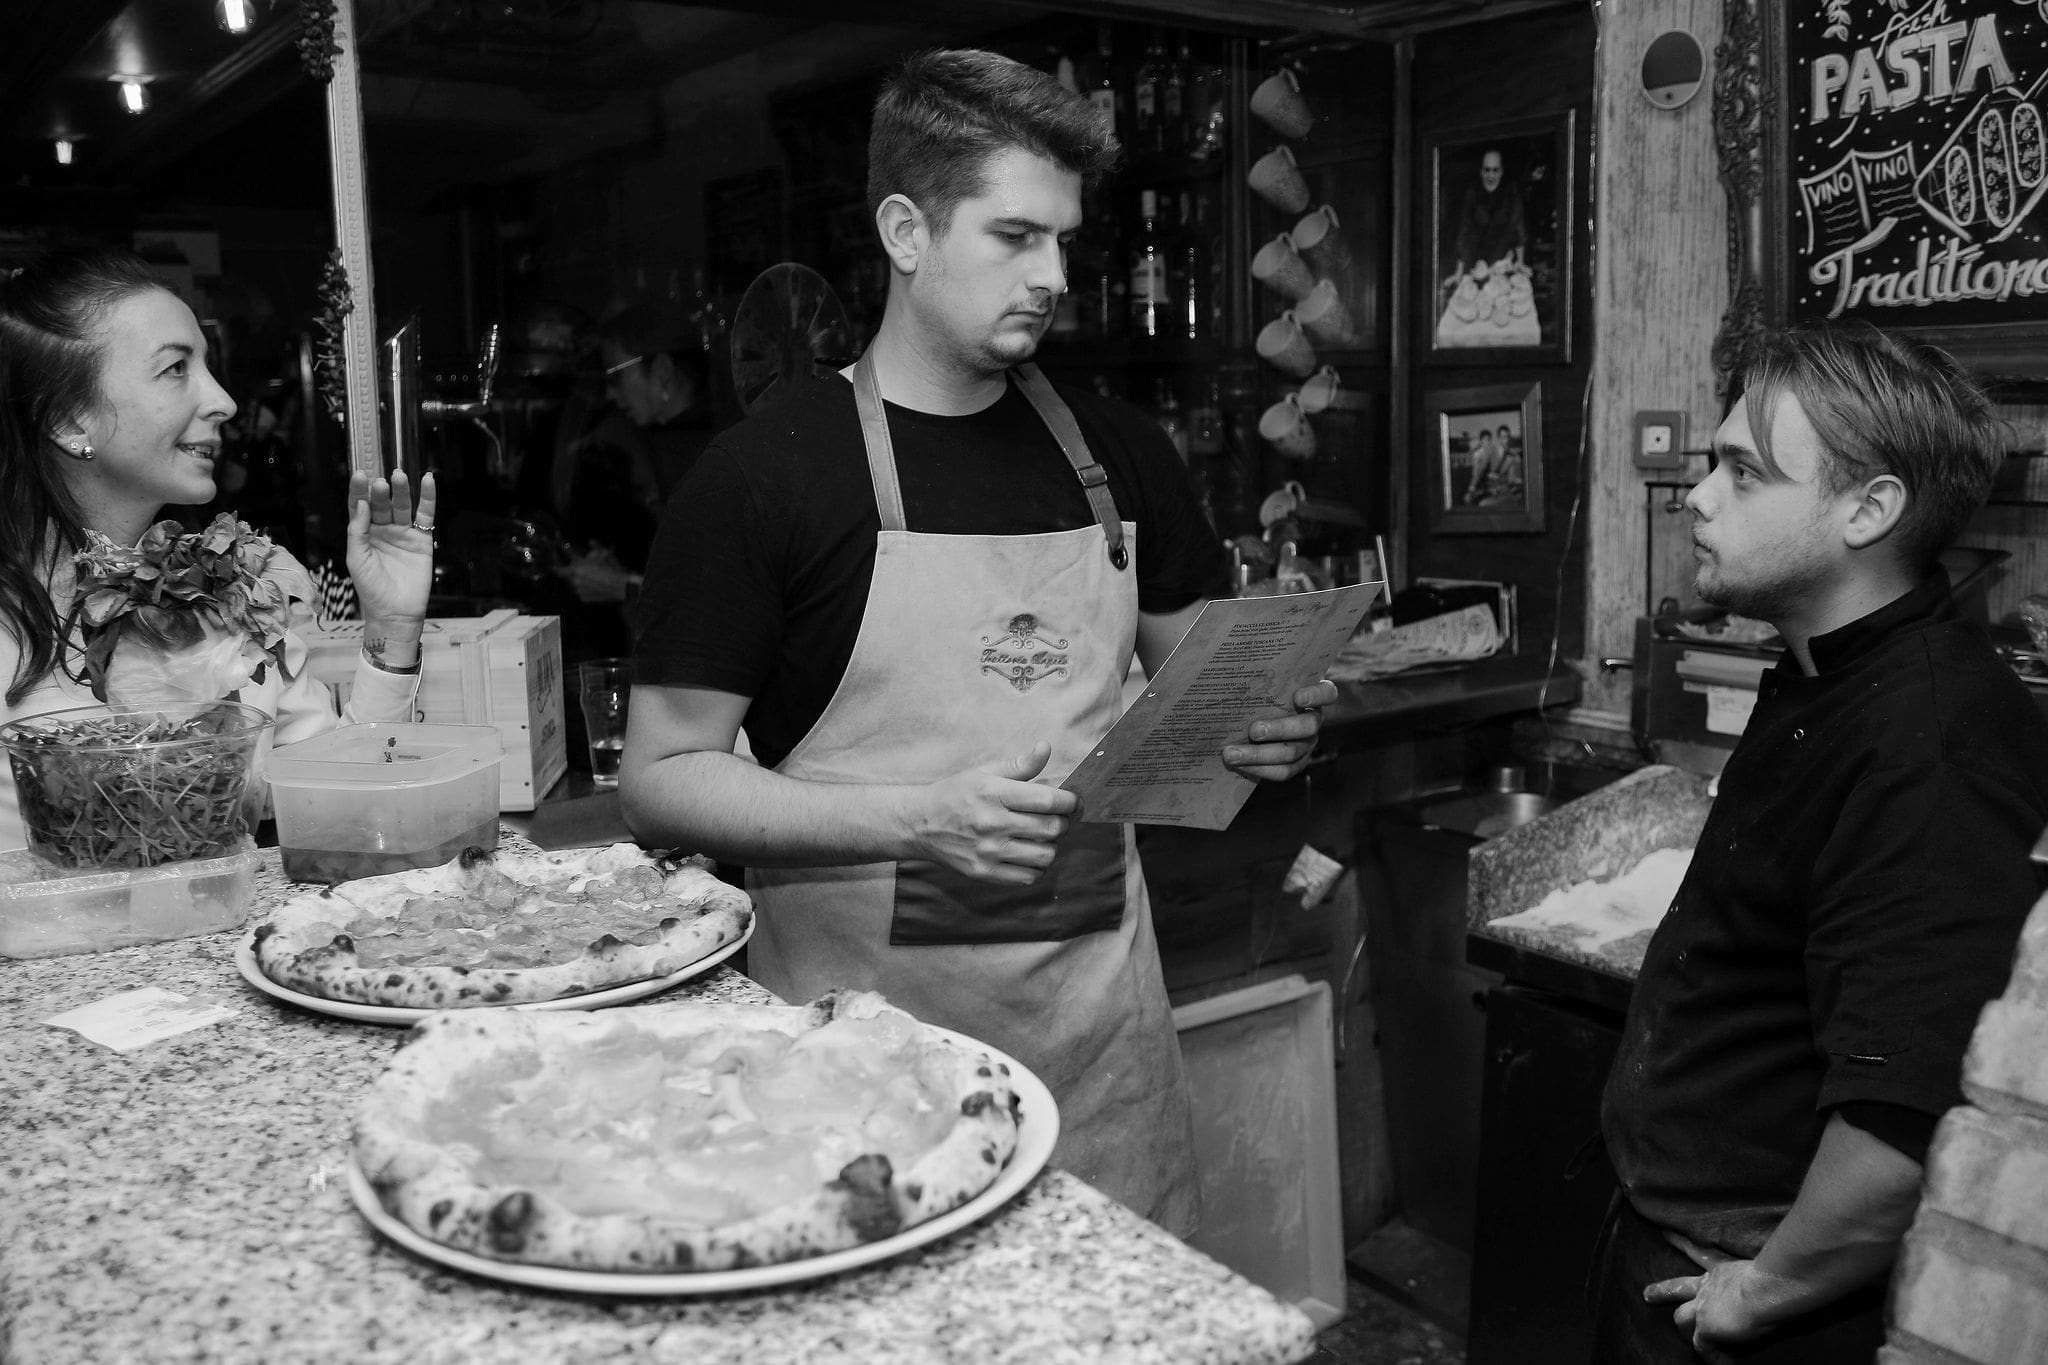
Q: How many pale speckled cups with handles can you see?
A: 9